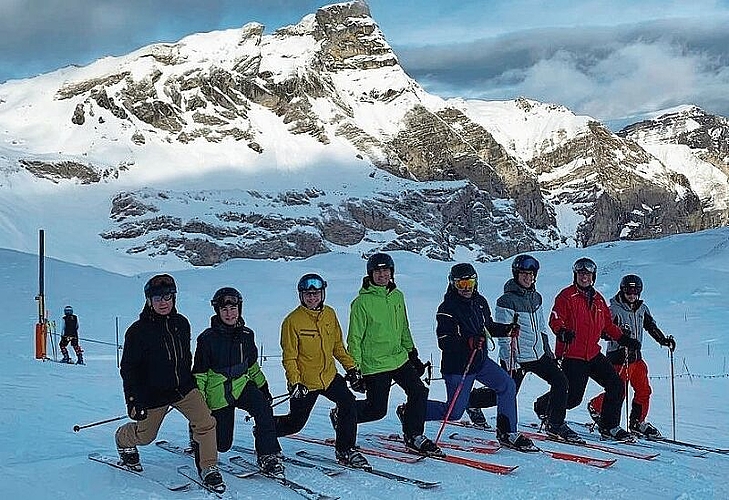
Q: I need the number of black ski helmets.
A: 8